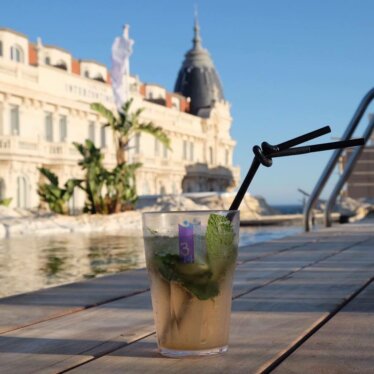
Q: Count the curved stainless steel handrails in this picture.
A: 2